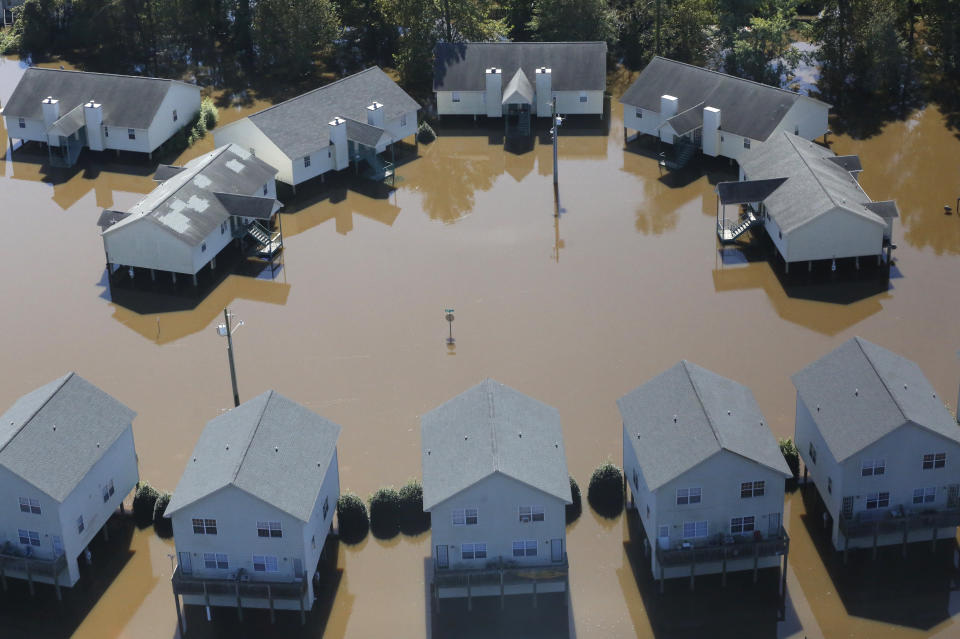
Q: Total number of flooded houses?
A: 11